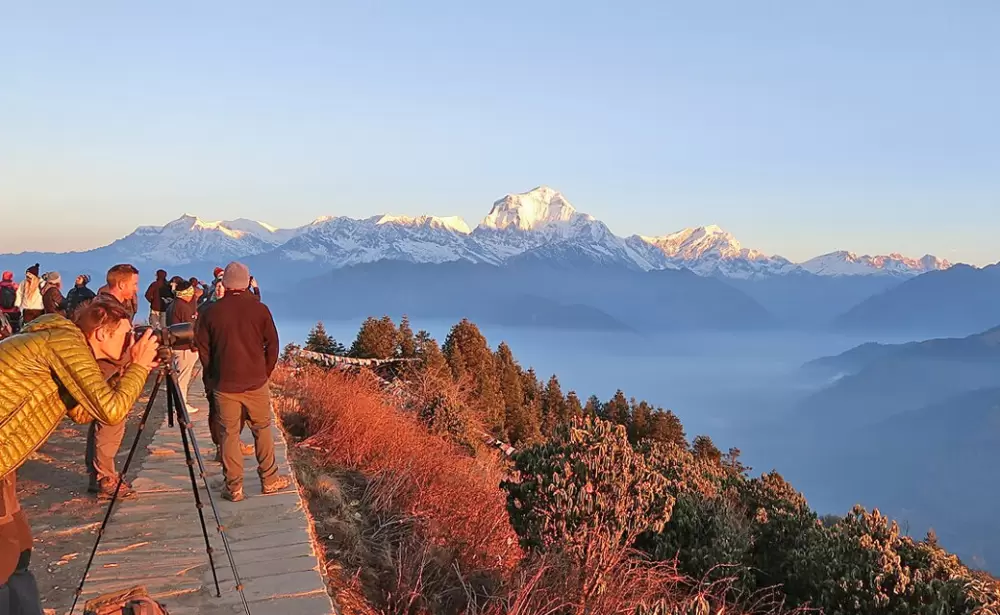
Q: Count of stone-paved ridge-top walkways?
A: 1